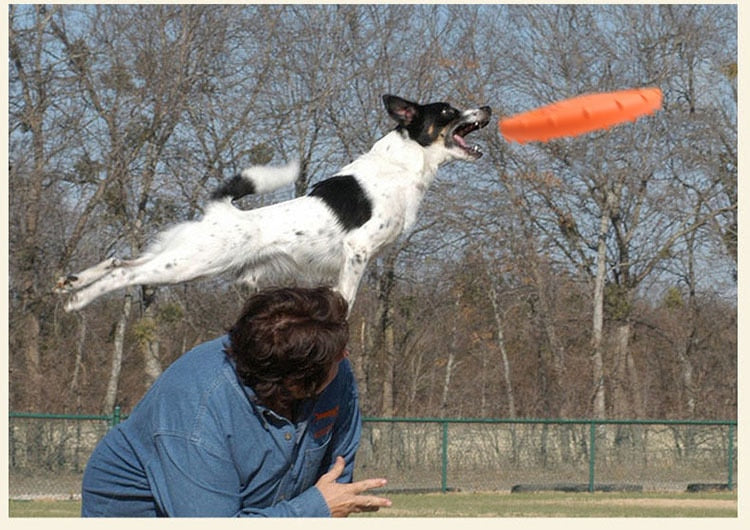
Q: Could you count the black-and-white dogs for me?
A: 1